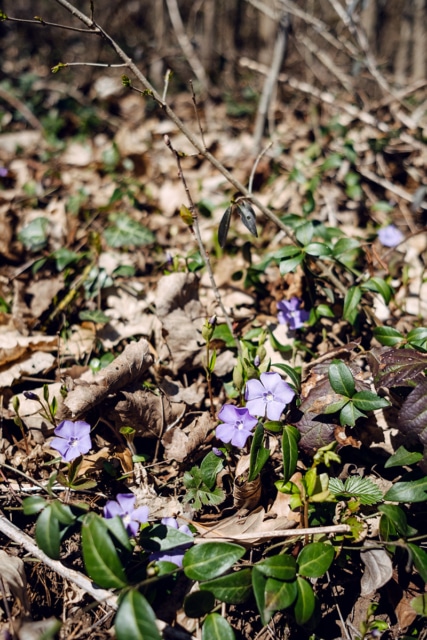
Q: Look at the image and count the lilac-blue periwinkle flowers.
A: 7